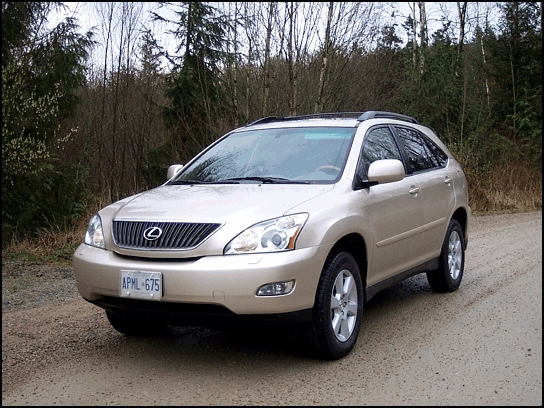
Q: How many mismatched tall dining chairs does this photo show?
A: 0